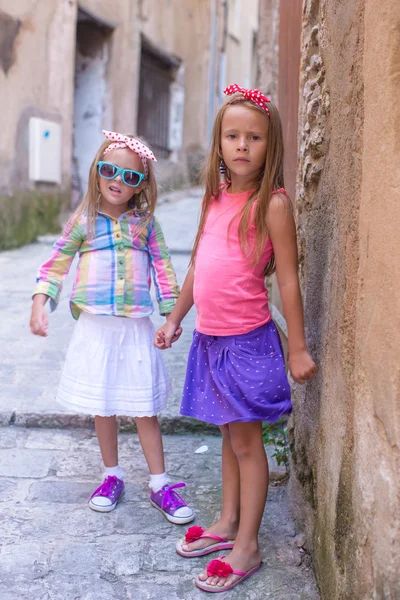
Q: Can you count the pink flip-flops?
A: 2